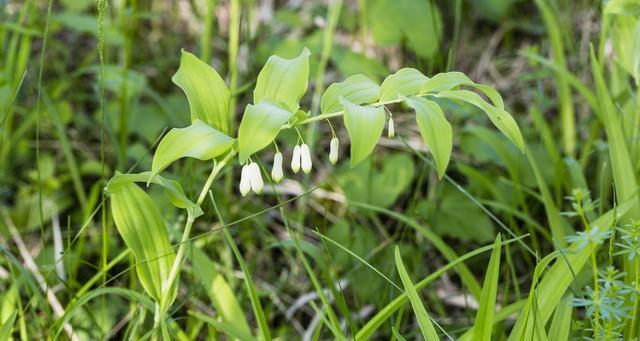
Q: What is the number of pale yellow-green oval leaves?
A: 12